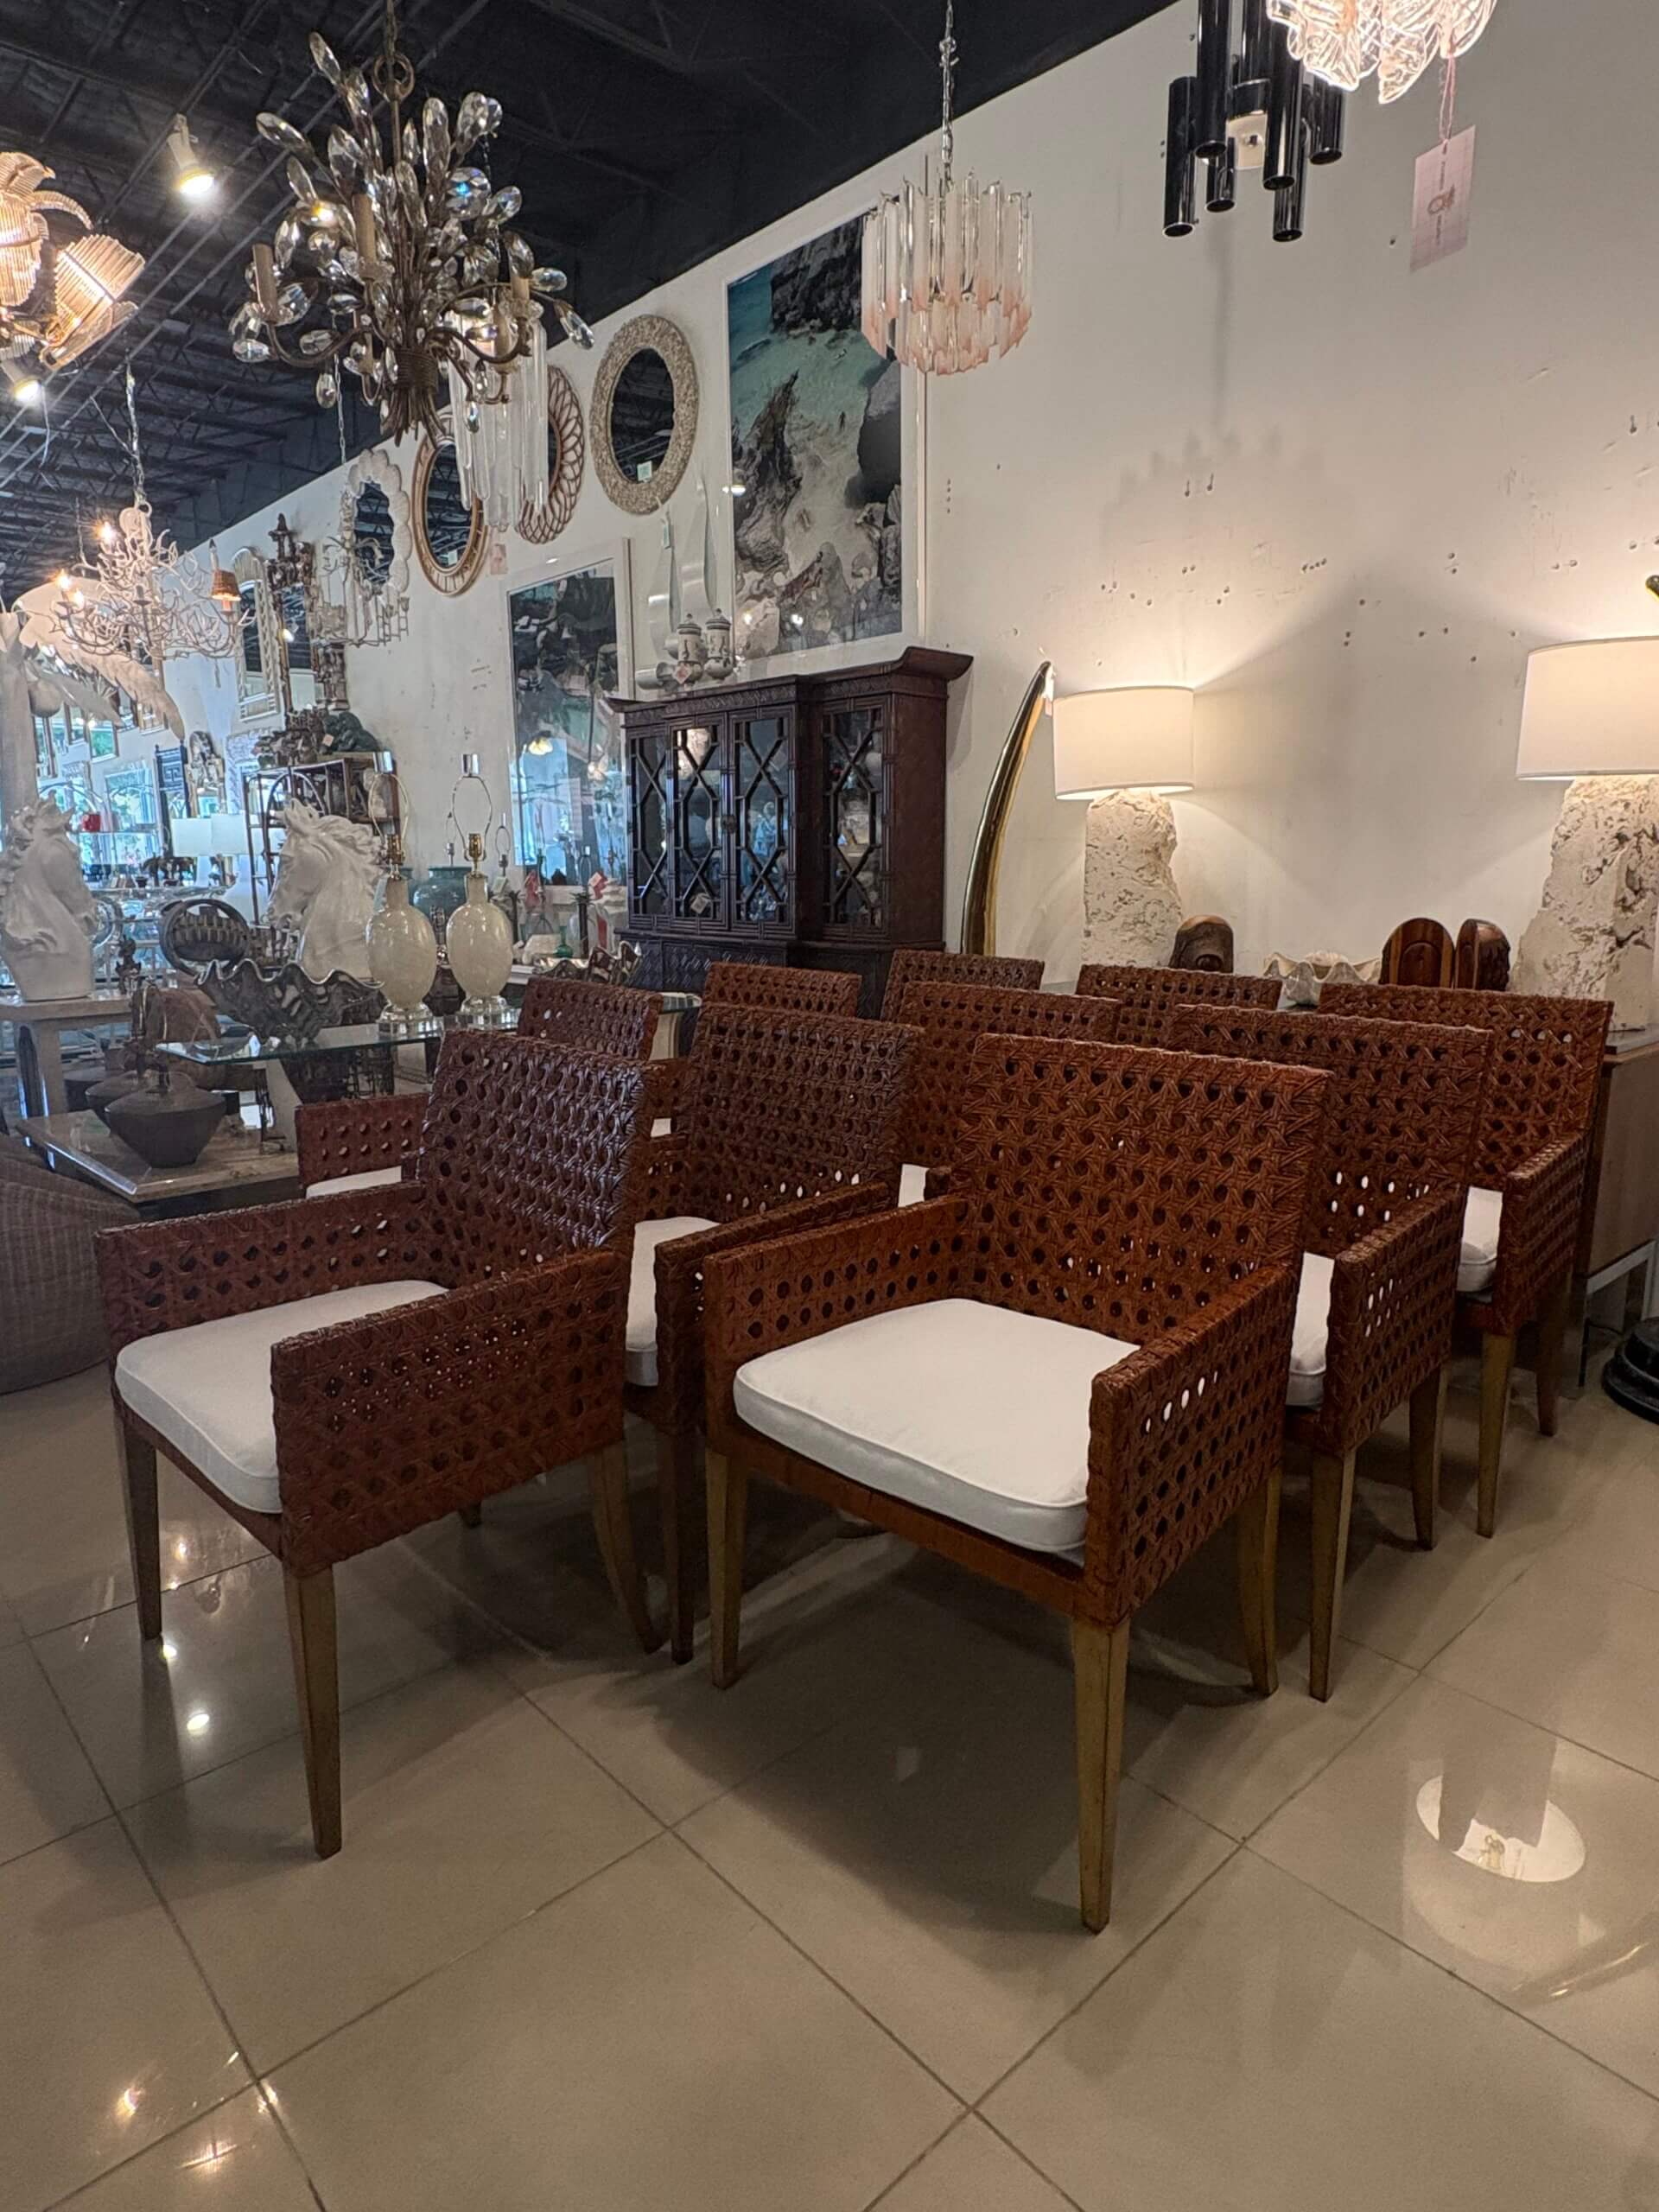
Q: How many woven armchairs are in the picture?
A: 10